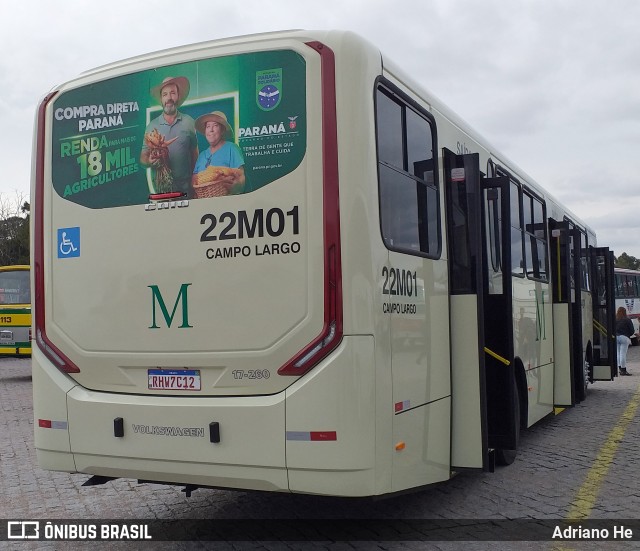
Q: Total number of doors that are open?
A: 3